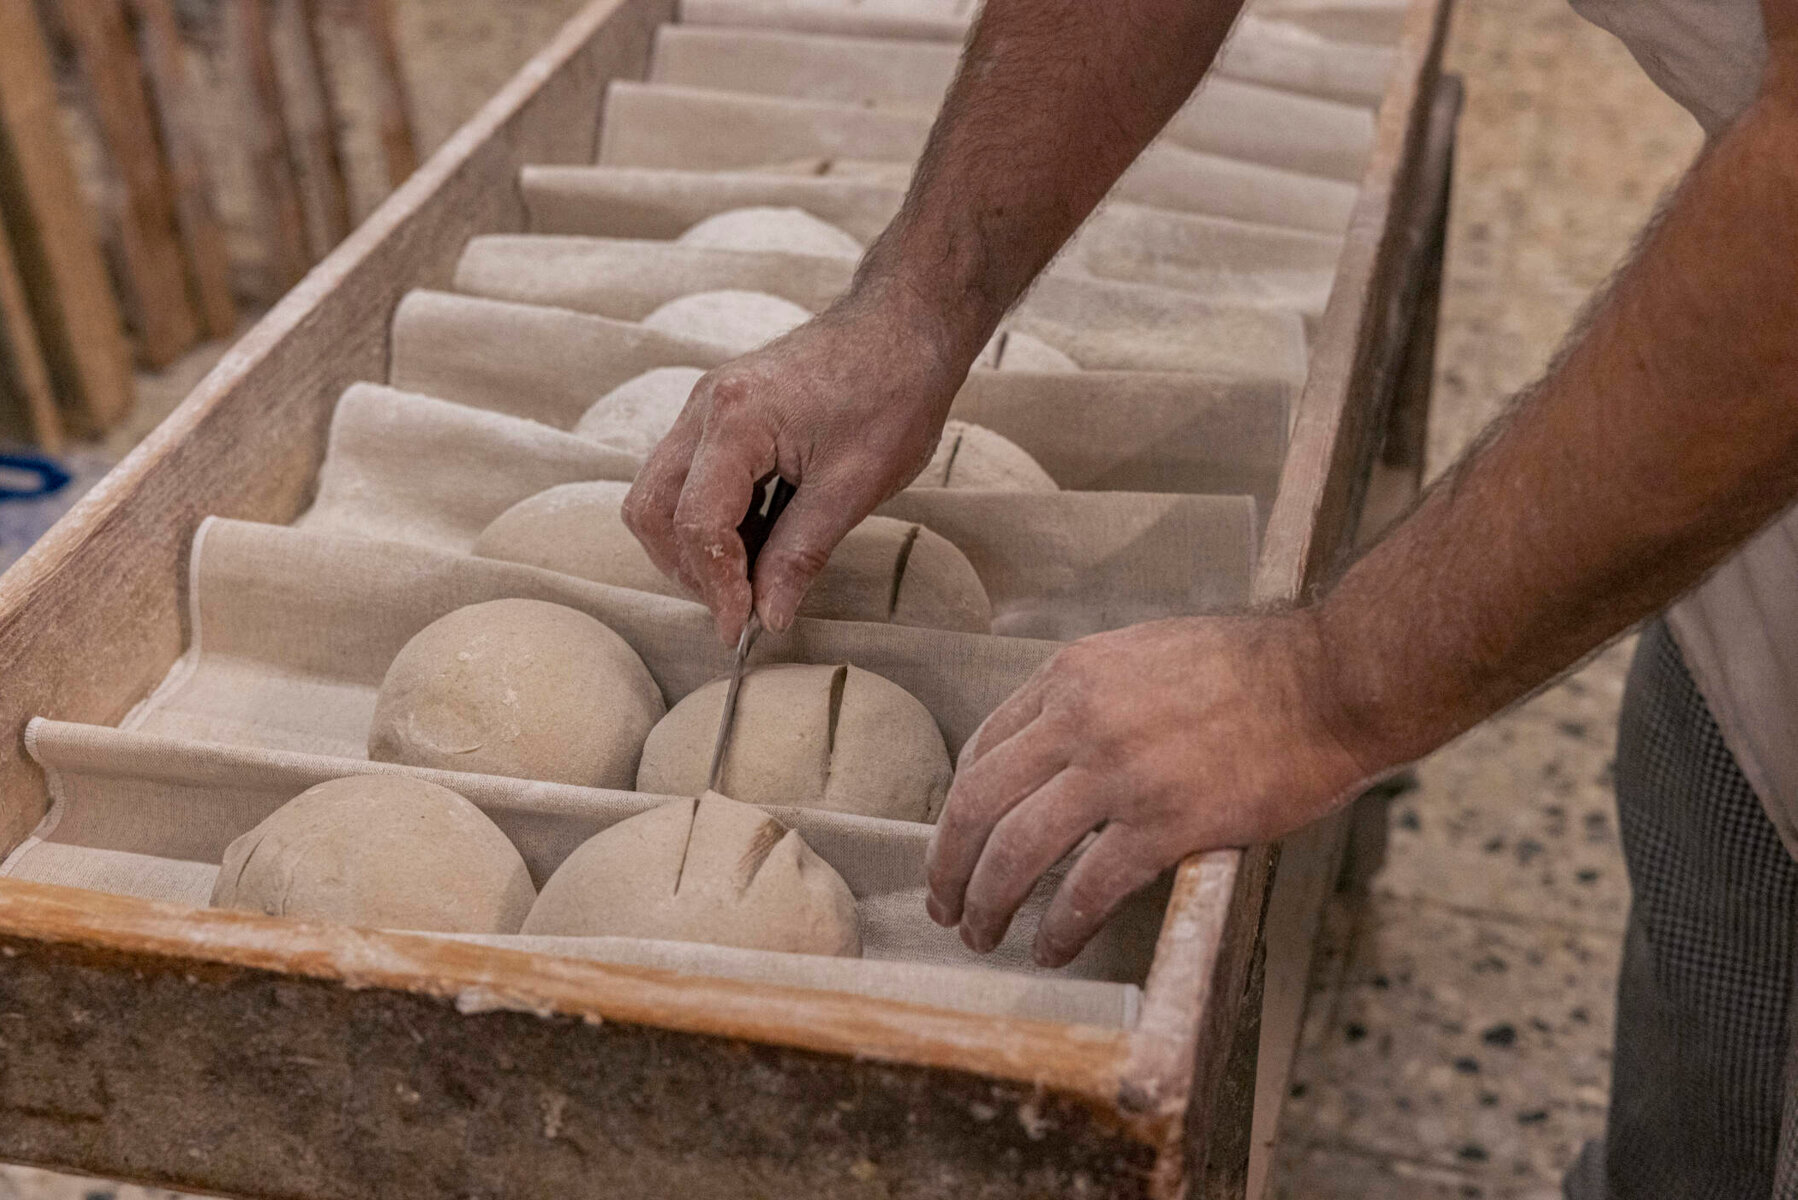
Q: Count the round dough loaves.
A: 11